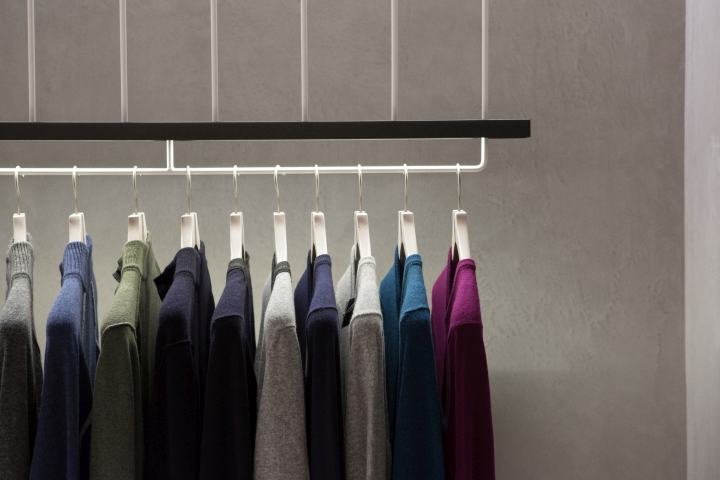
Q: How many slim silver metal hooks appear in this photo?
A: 10